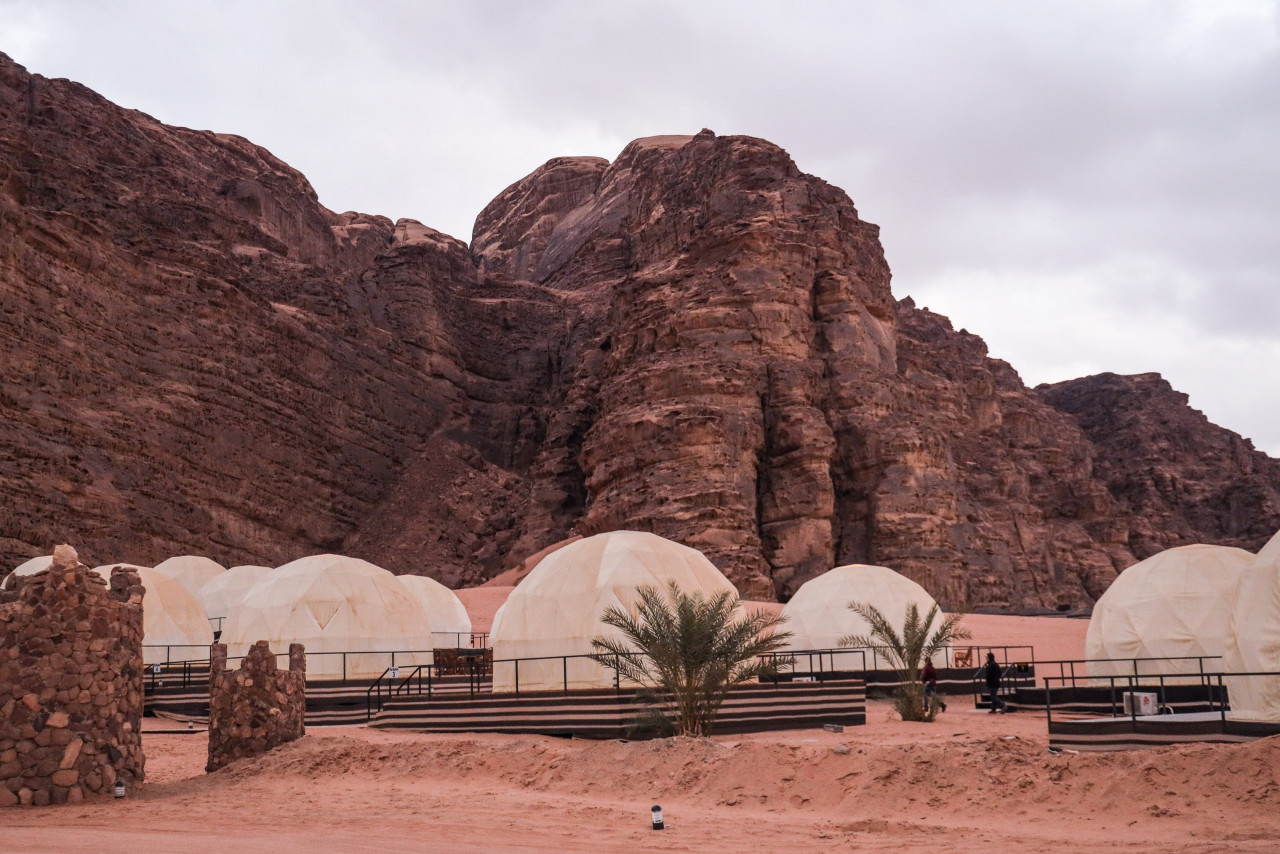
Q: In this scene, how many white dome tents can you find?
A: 10